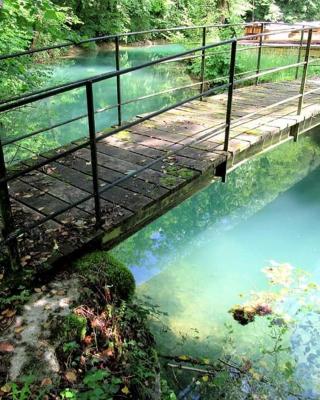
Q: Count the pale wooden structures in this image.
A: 1